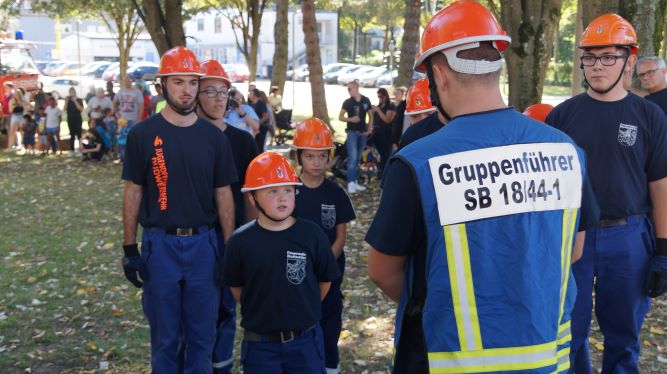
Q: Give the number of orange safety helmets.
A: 8